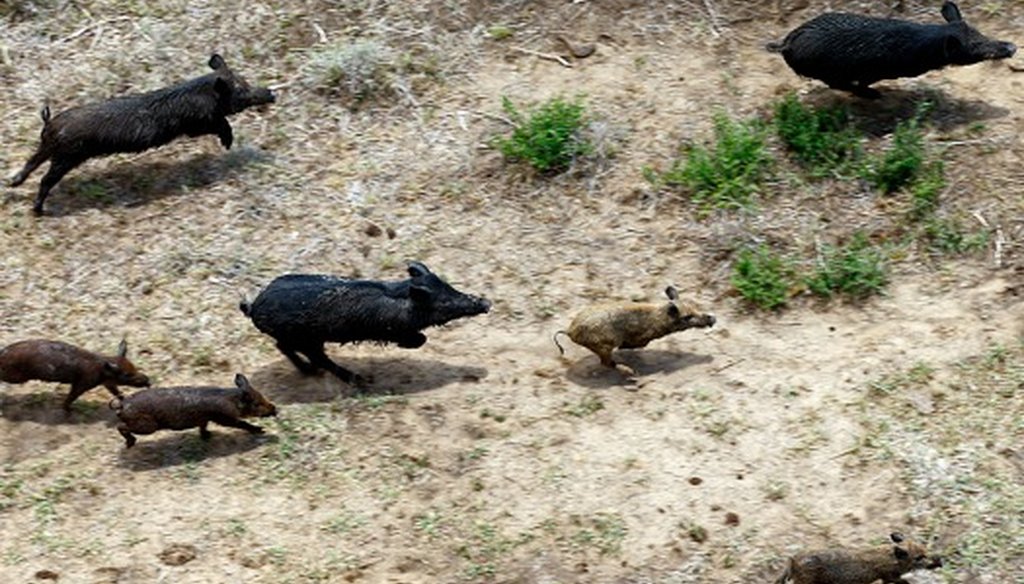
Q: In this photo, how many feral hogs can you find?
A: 7